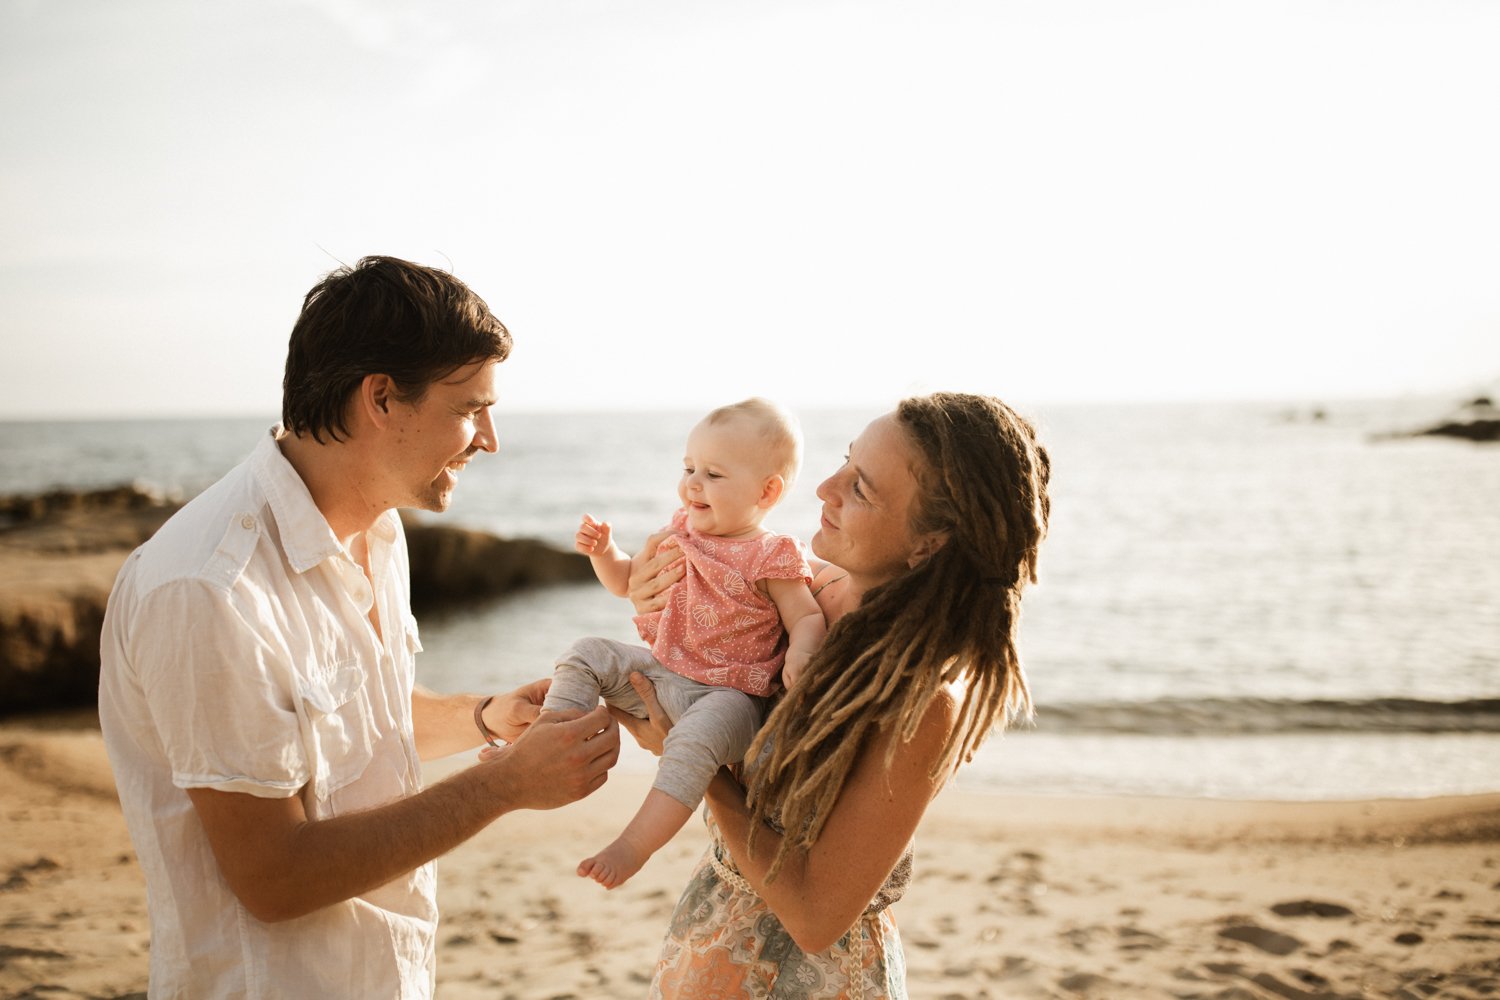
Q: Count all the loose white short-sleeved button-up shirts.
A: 1